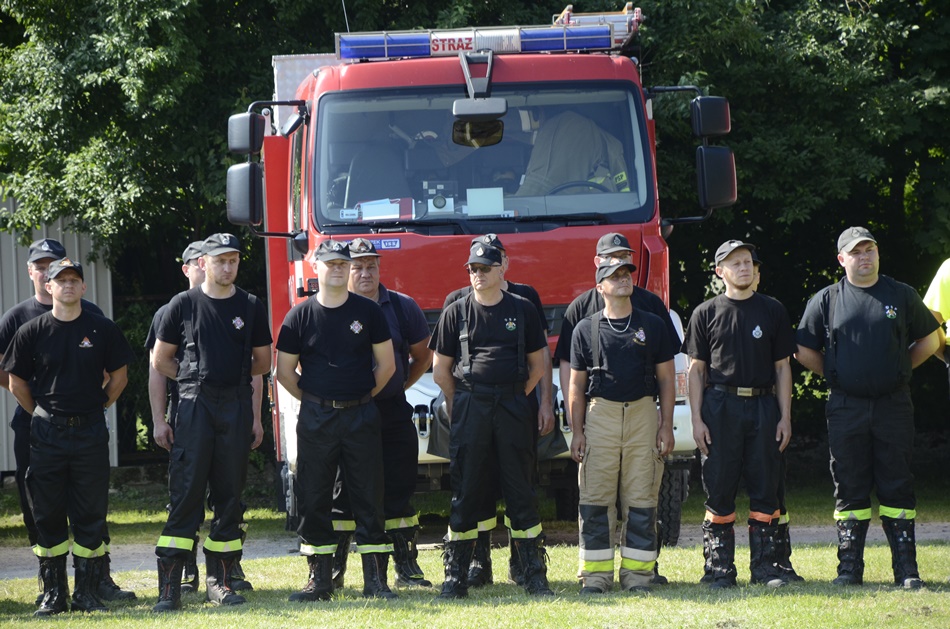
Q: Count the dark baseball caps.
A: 13